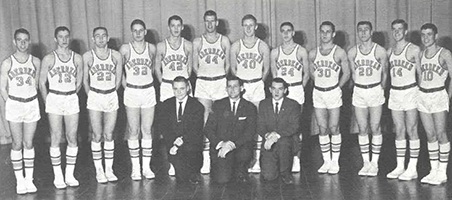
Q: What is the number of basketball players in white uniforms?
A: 12